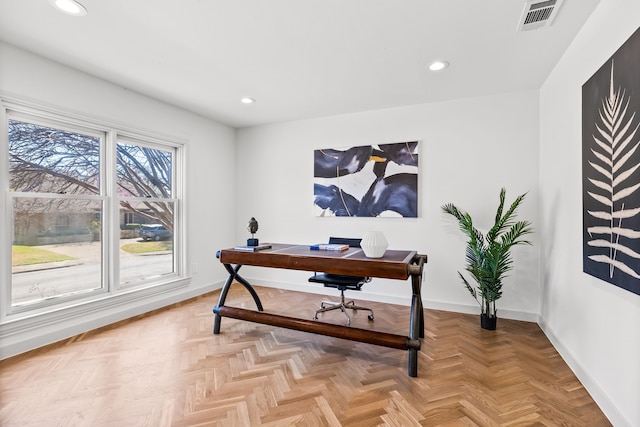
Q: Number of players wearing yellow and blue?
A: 0